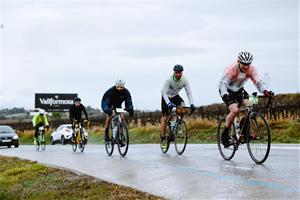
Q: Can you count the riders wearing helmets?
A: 5